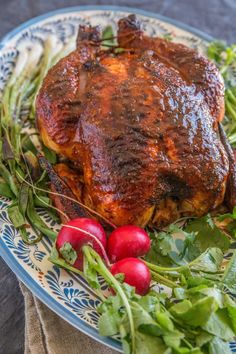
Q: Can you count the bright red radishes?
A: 3